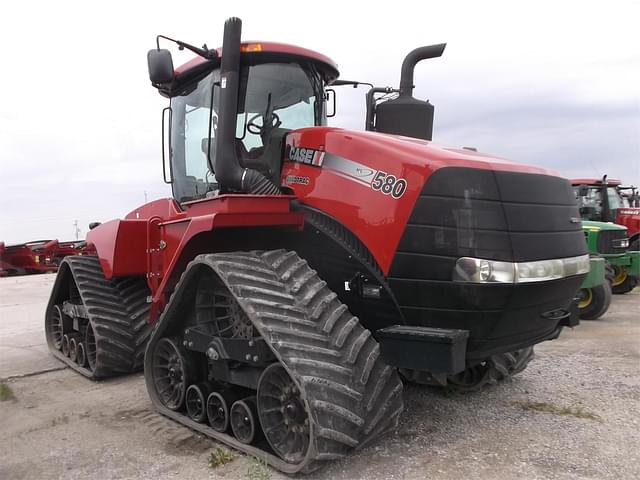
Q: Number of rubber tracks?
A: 3